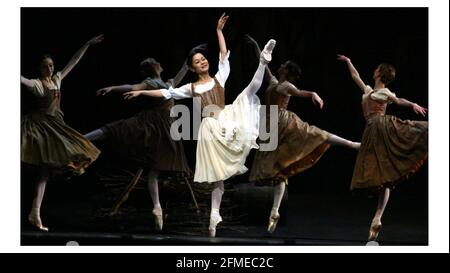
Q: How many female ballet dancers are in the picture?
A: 5